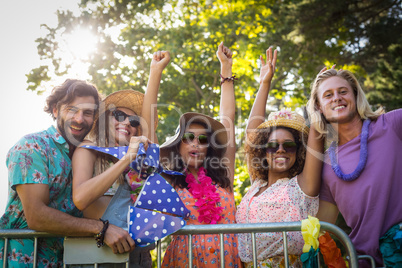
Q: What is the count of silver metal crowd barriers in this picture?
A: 1